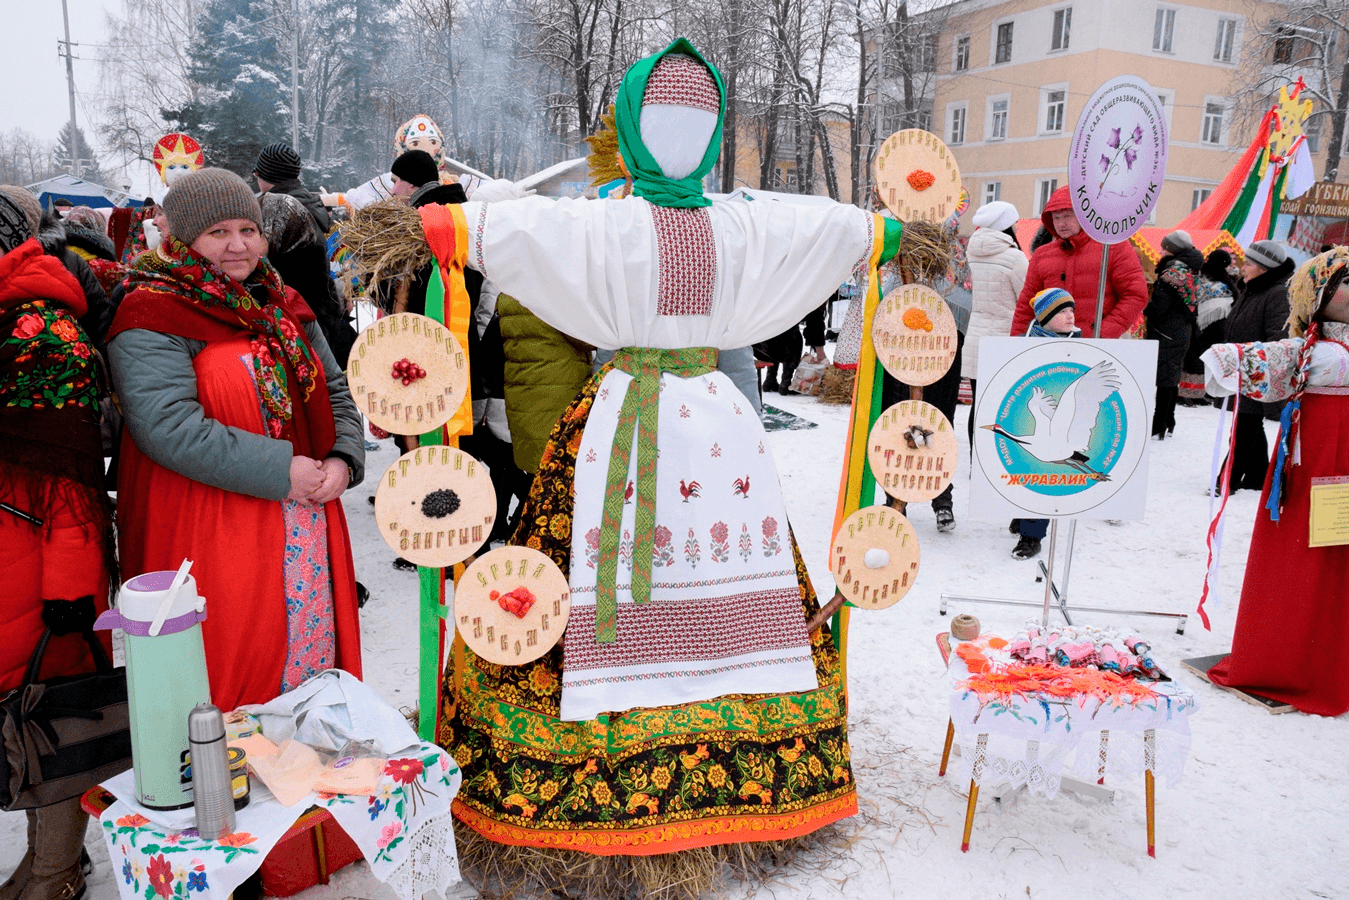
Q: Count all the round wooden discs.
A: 7